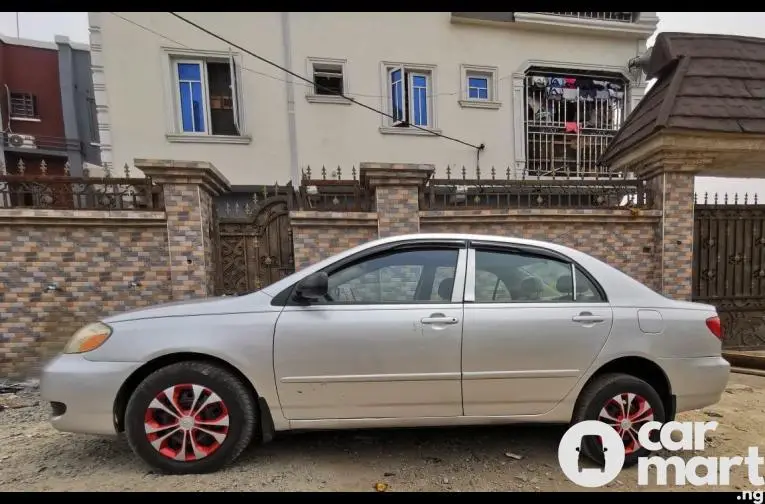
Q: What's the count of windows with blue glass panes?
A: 3